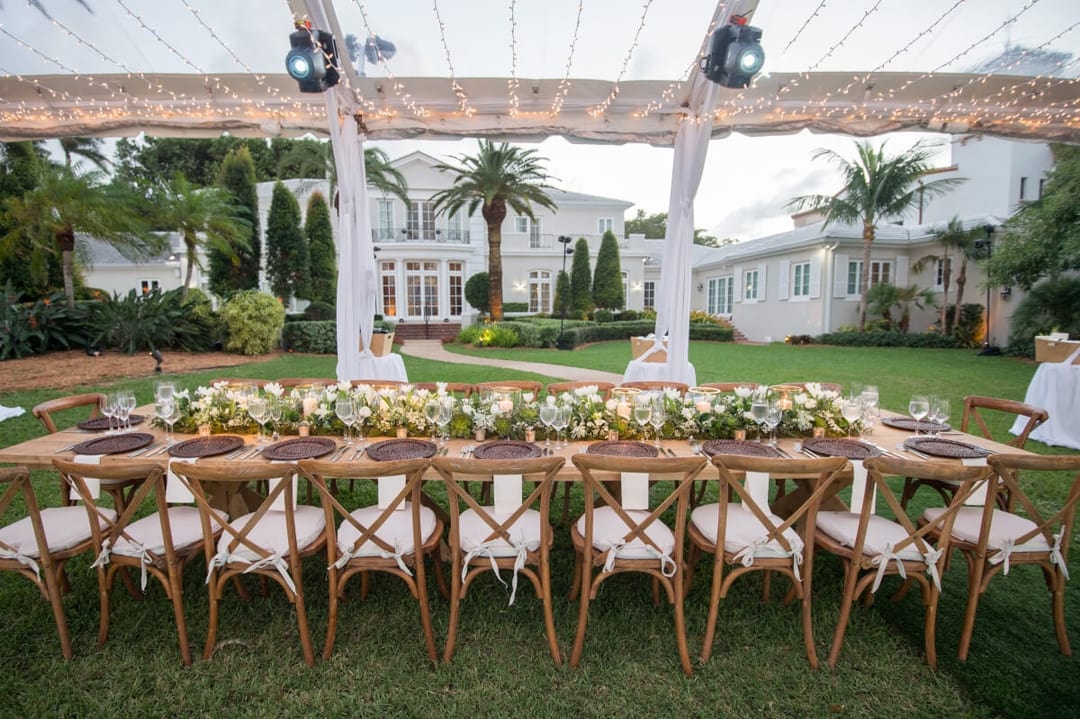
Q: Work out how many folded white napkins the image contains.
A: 9